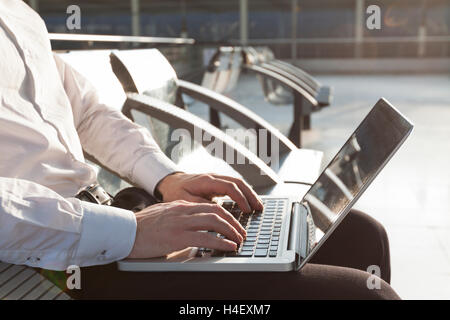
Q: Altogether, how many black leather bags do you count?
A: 0